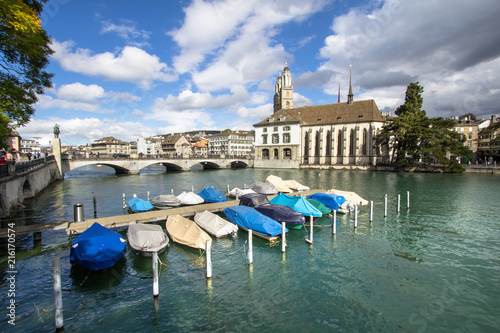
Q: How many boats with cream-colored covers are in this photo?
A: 4